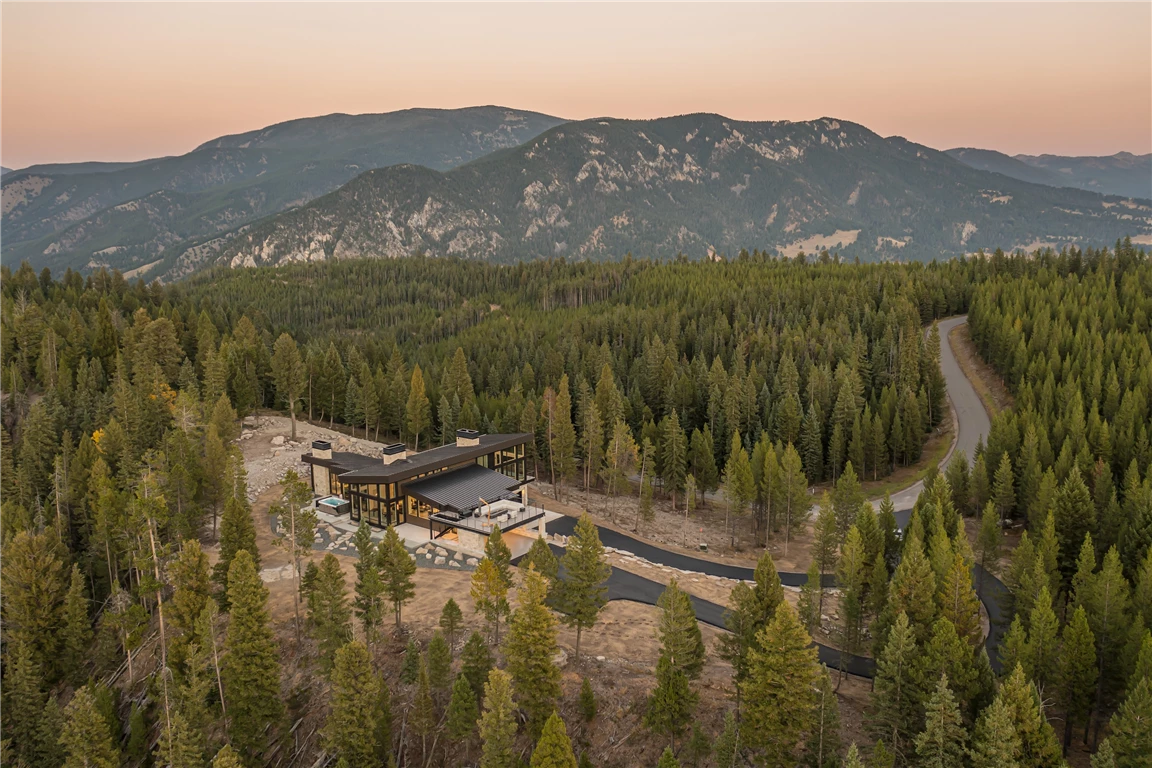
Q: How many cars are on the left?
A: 0